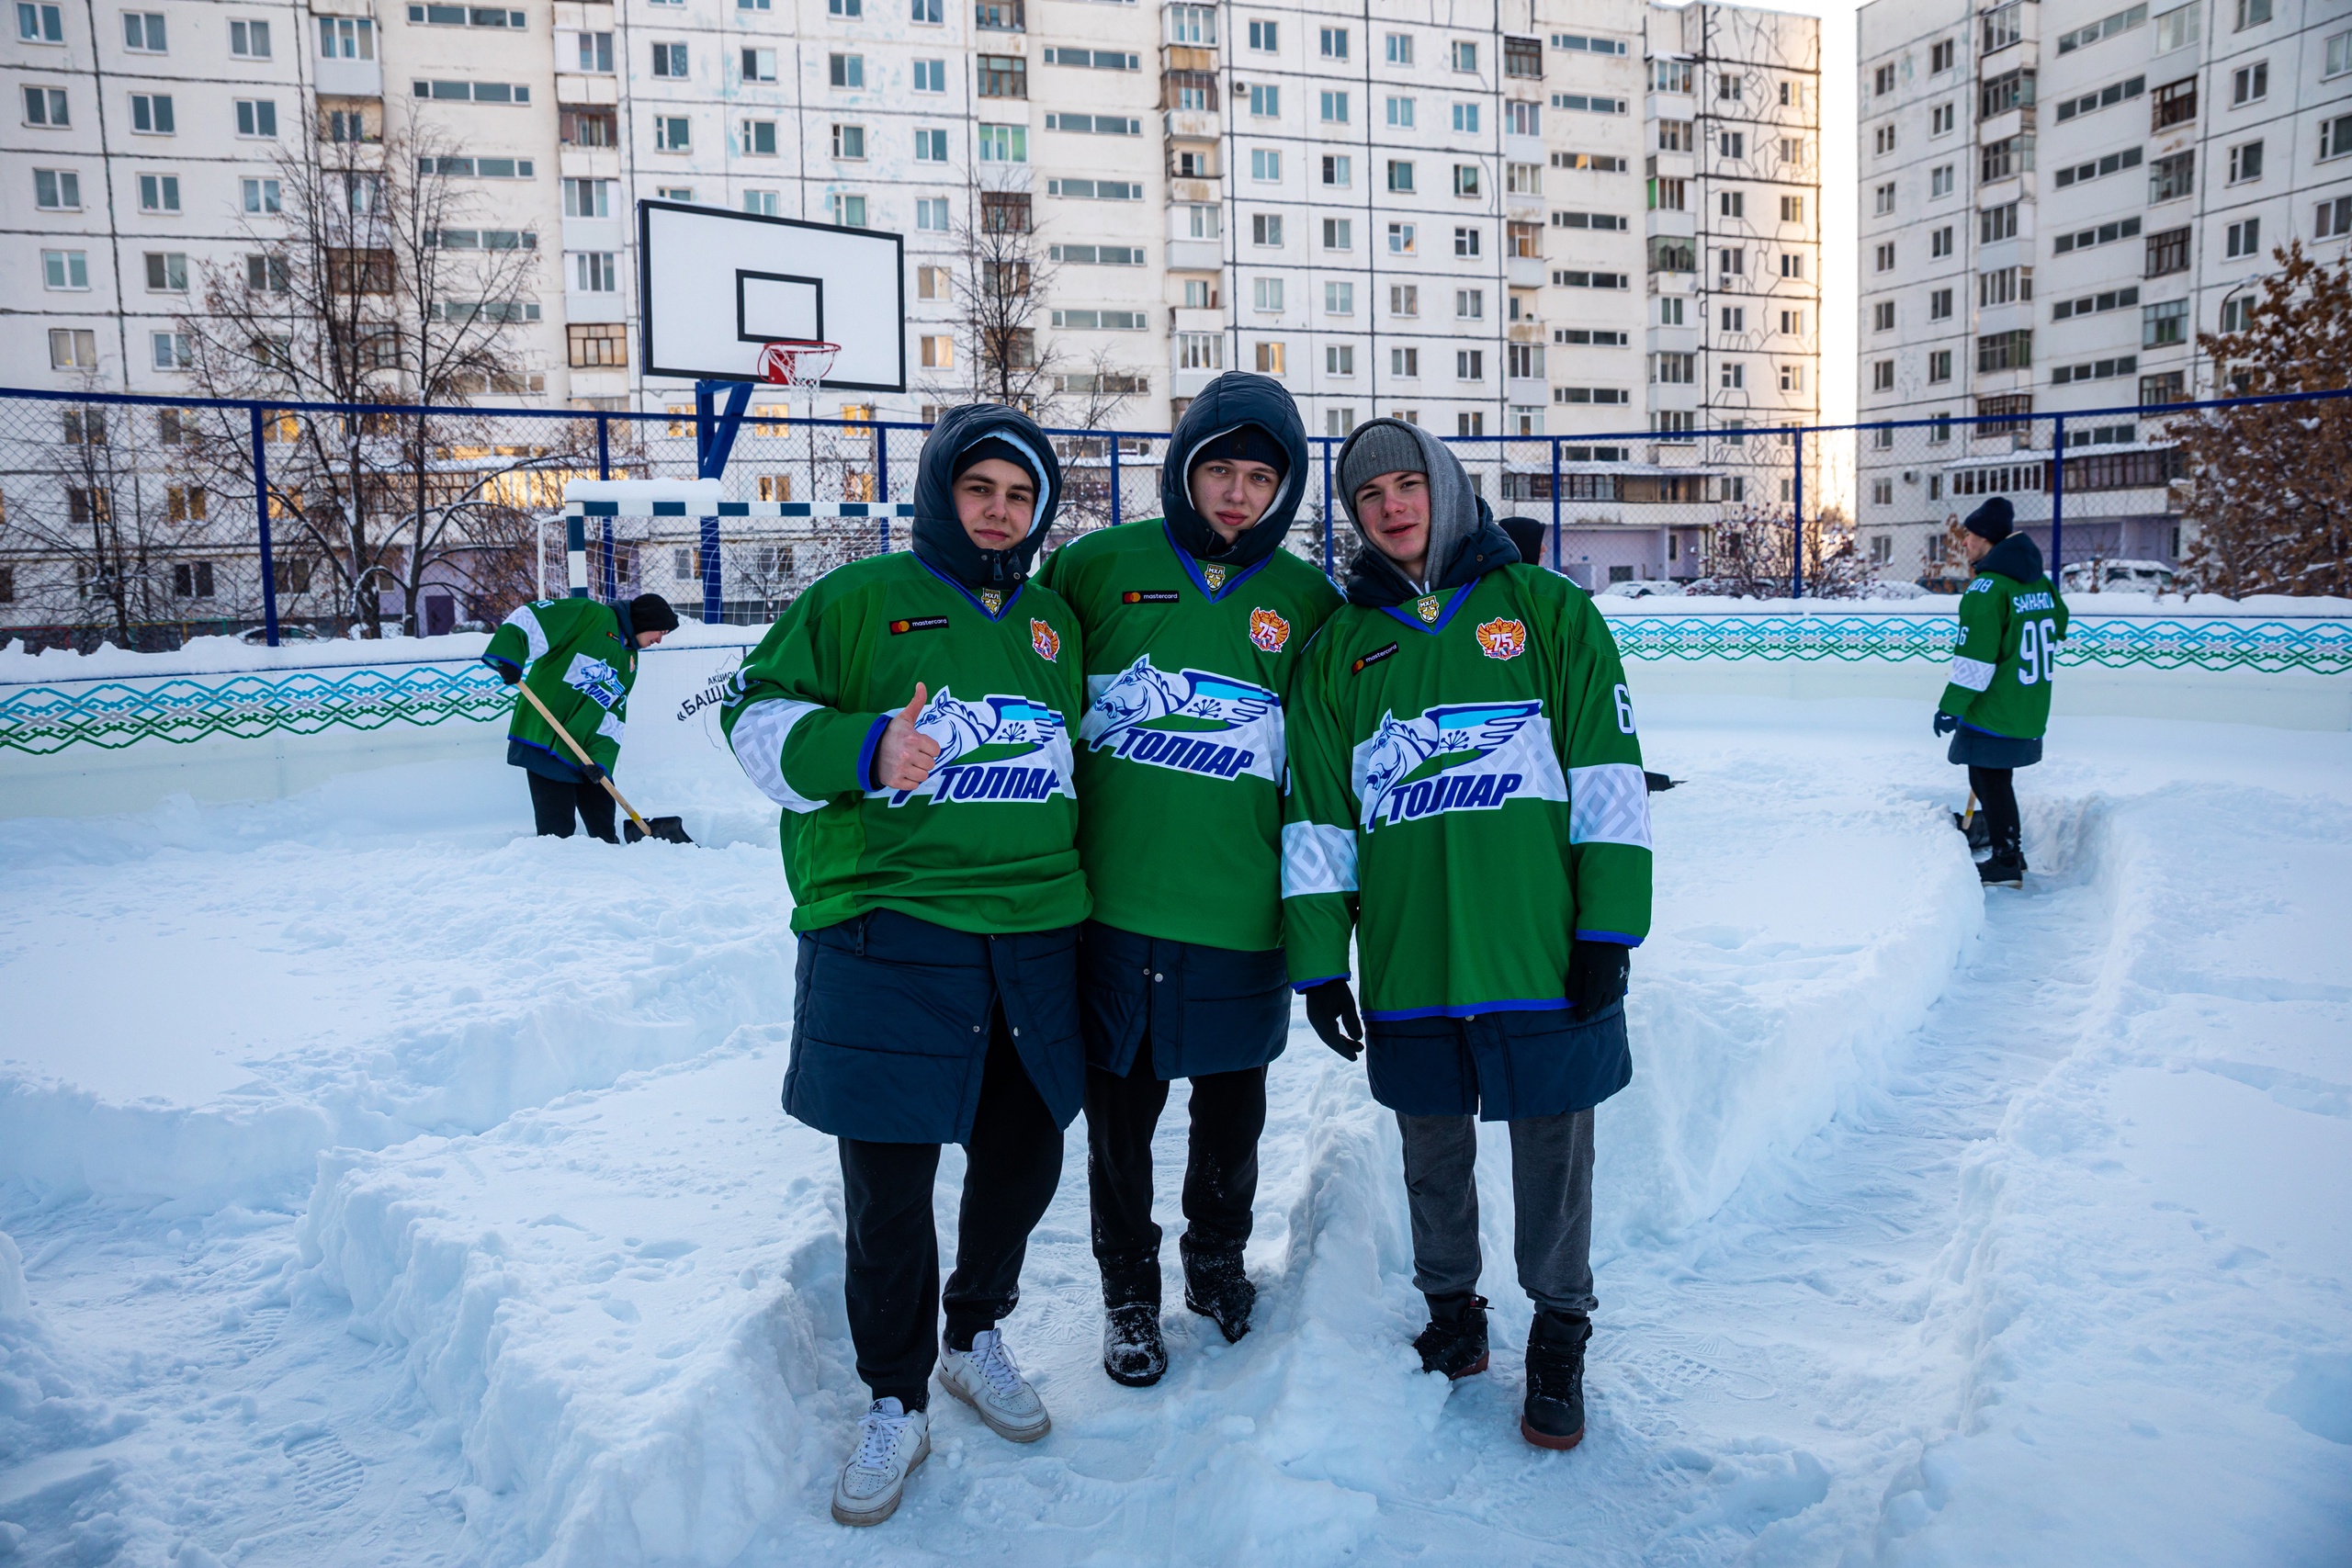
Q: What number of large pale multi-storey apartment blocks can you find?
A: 2